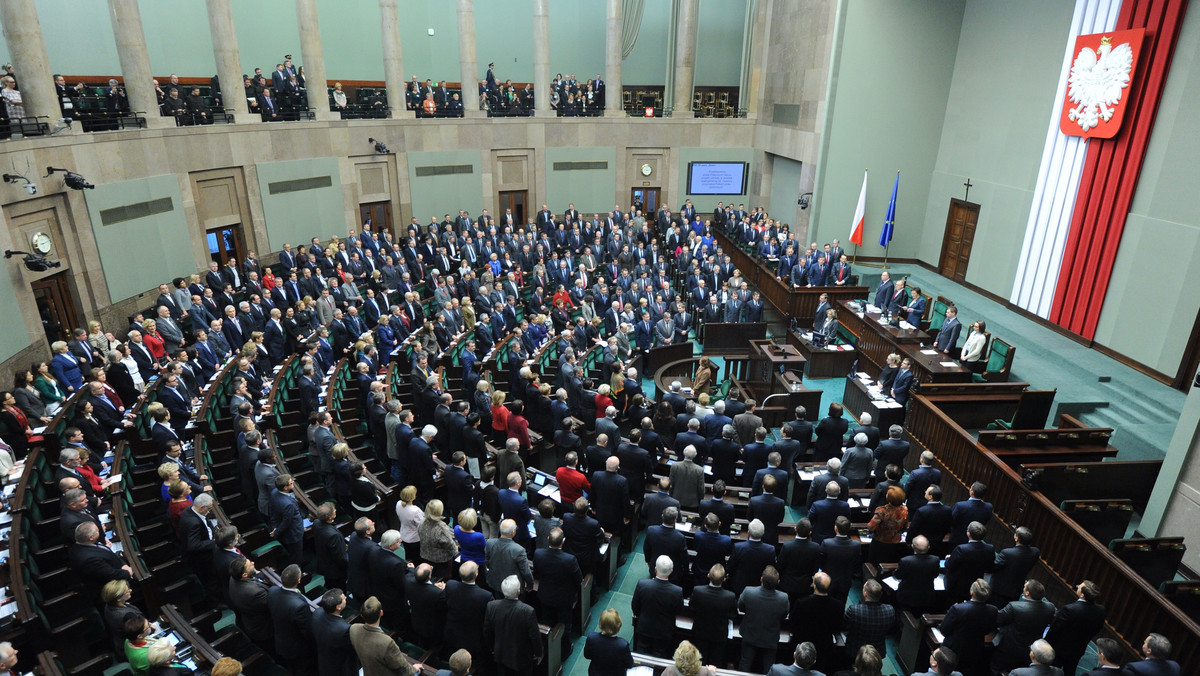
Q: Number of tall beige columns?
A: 9